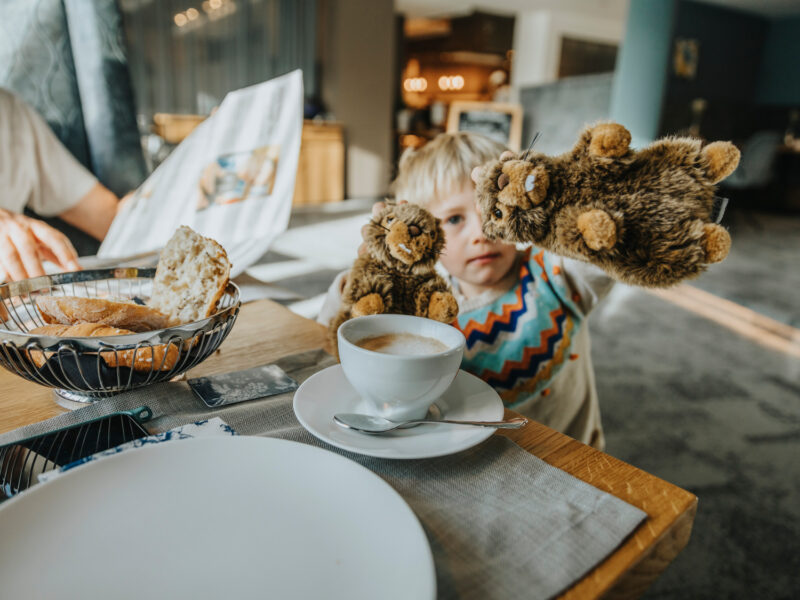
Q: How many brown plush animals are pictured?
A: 2